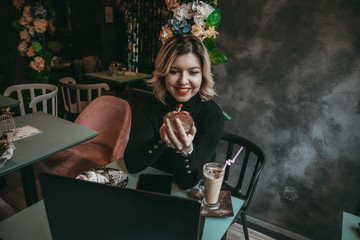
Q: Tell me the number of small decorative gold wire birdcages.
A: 1